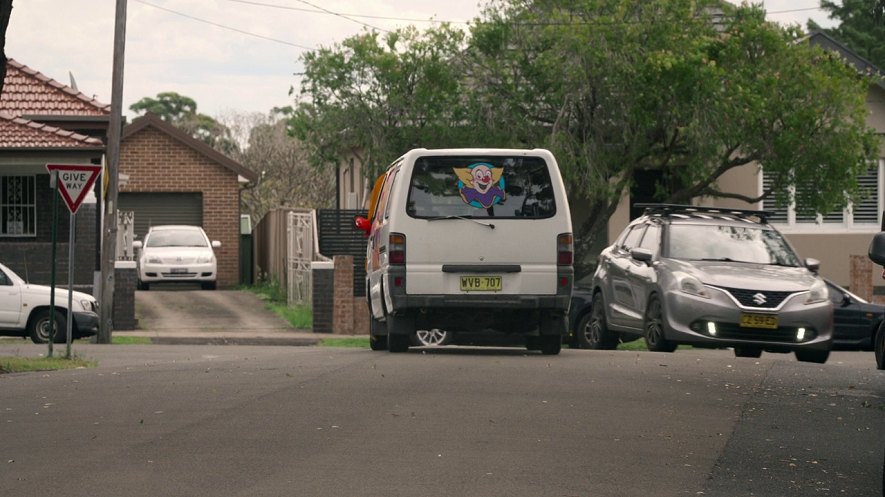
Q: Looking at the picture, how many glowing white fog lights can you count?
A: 2